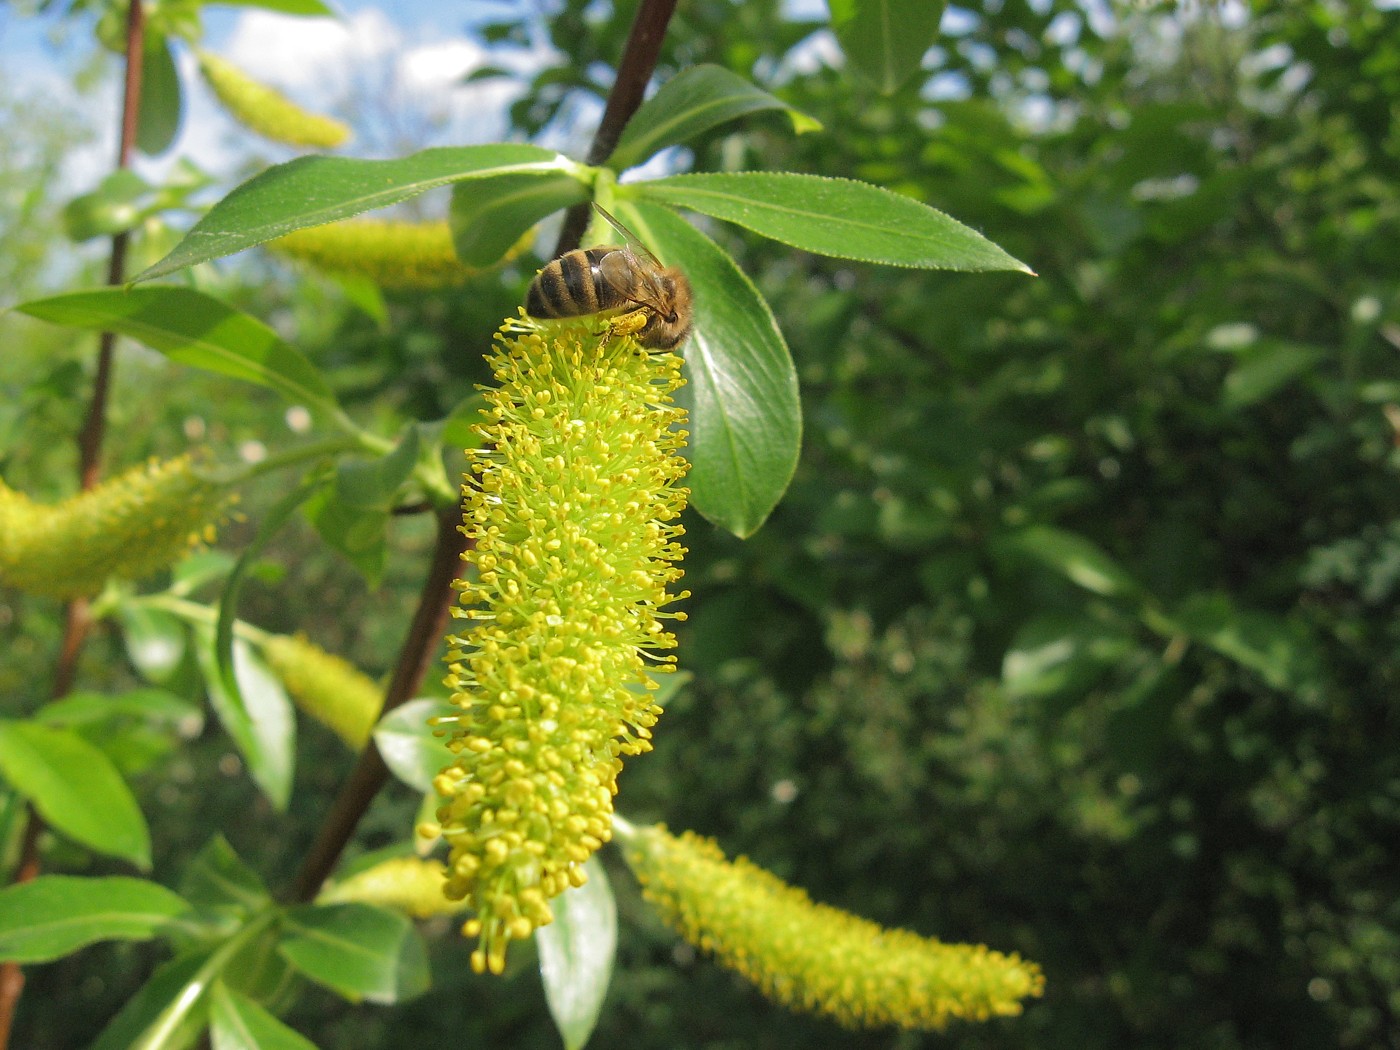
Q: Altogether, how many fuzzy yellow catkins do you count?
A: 7